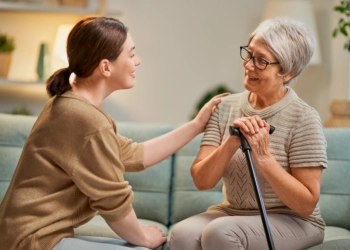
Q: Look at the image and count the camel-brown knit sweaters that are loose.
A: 1